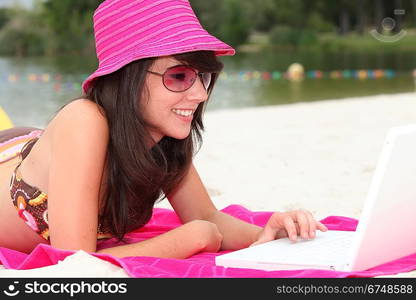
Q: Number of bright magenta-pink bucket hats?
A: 1